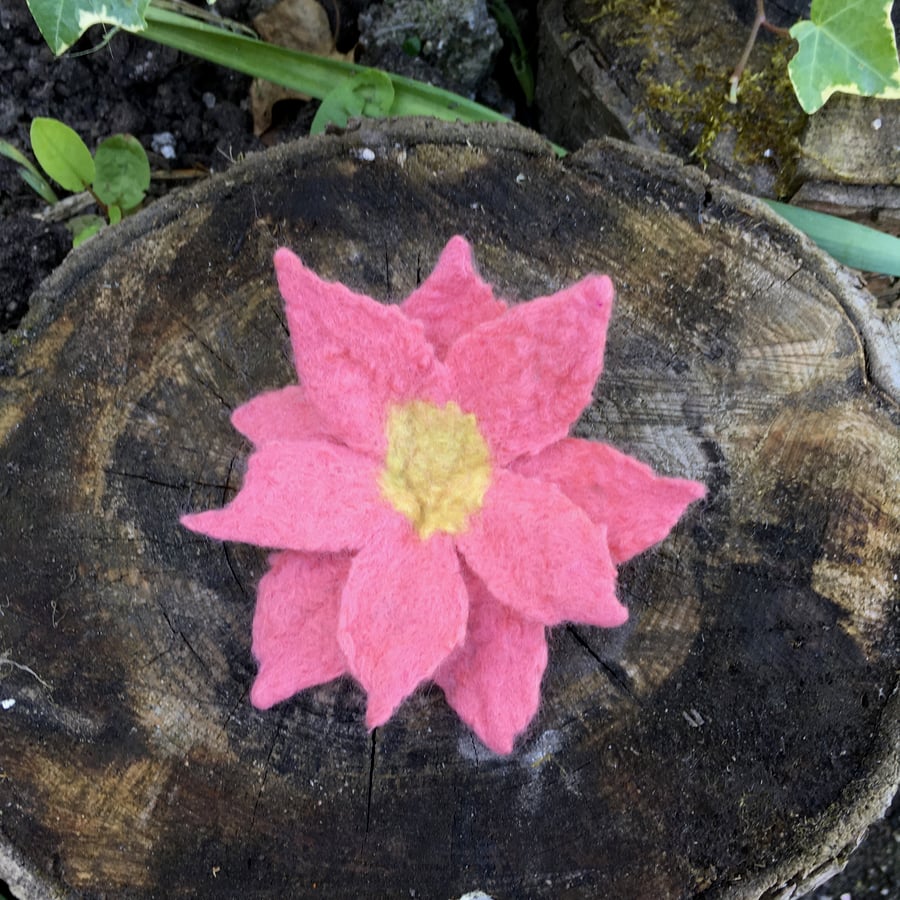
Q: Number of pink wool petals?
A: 10